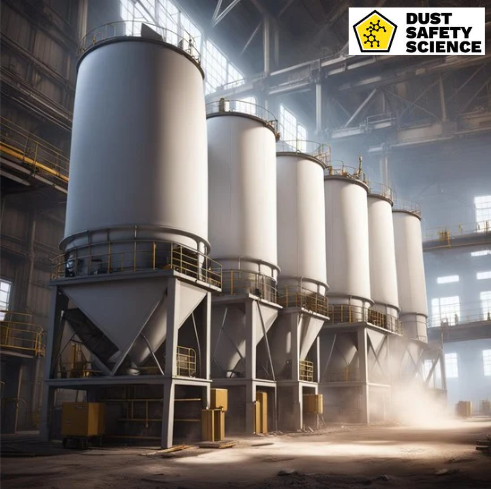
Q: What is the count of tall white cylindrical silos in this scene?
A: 6